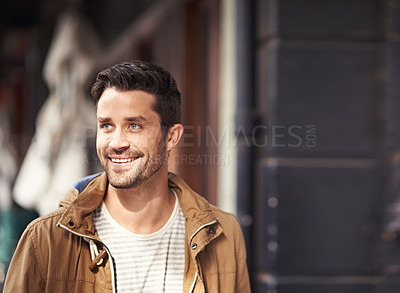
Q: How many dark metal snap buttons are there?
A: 3